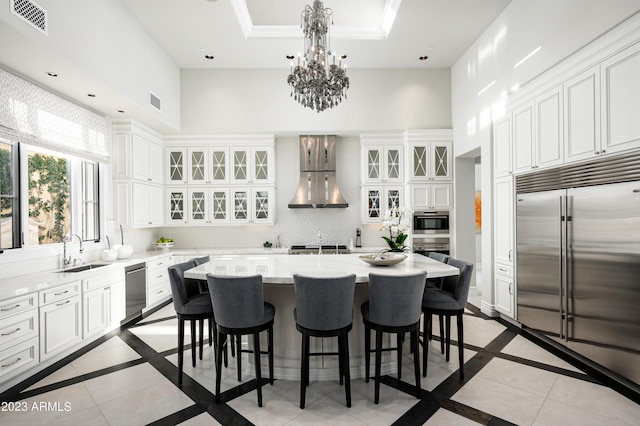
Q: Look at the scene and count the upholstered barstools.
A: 7